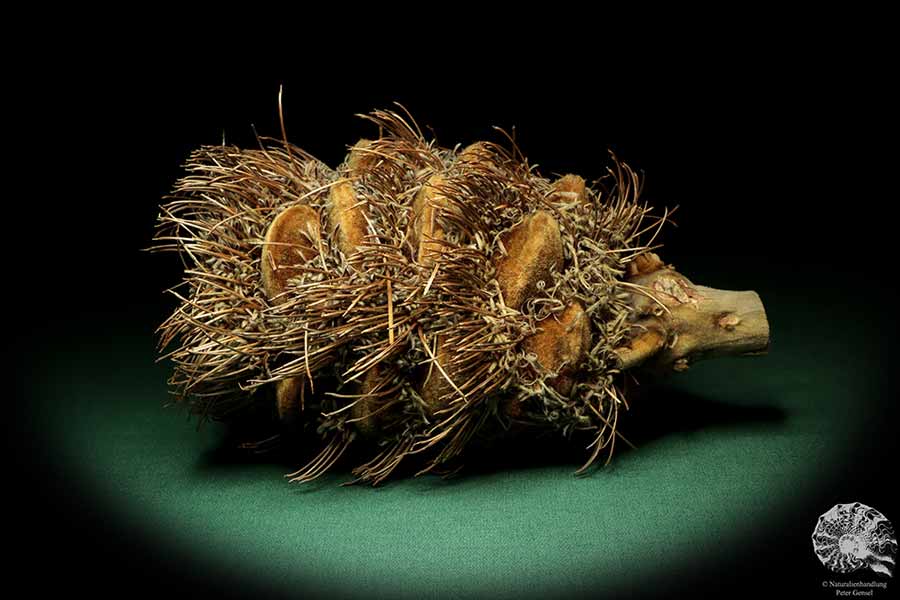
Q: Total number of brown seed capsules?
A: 11